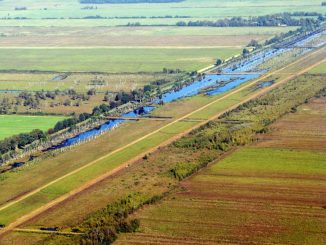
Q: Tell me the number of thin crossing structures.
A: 3